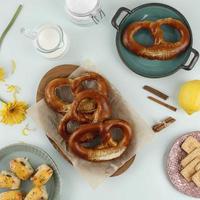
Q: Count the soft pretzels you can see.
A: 4